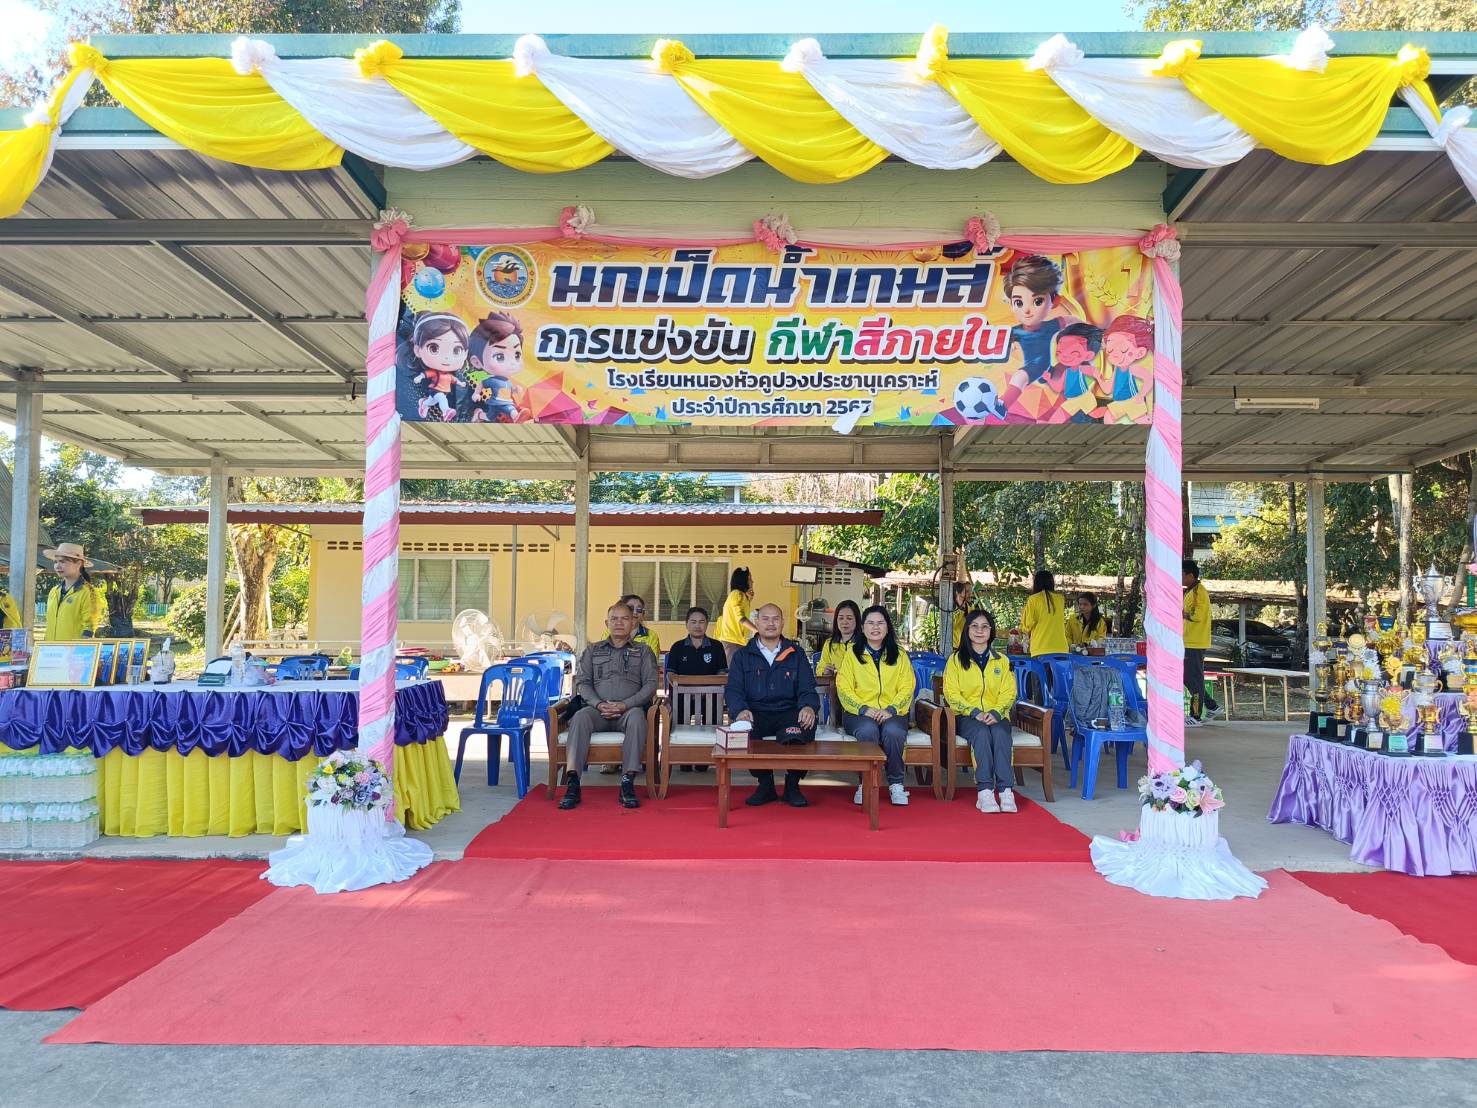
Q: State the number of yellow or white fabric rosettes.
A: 13